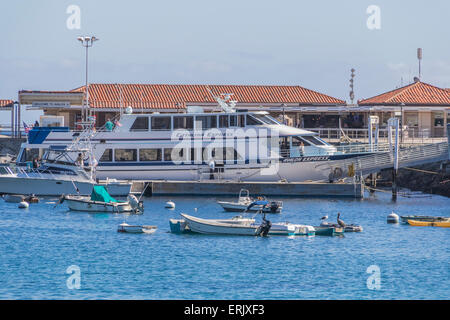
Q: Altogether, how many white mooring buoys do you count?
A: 3